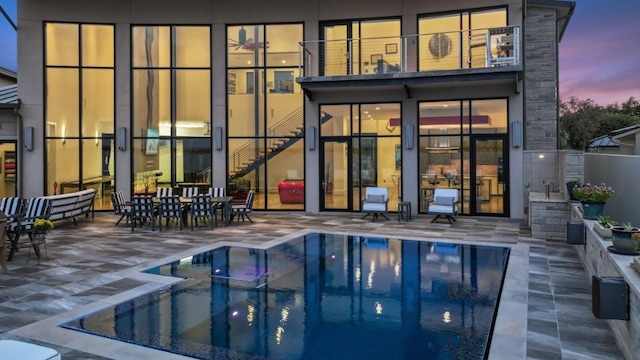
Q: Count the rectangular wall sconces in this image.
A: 6